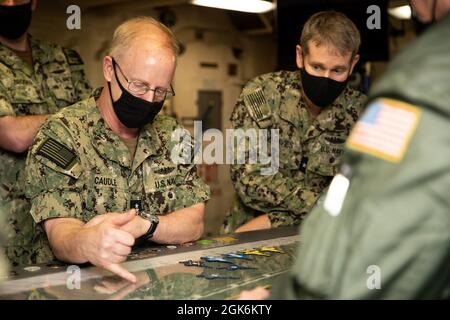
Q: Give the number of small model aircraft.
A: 7